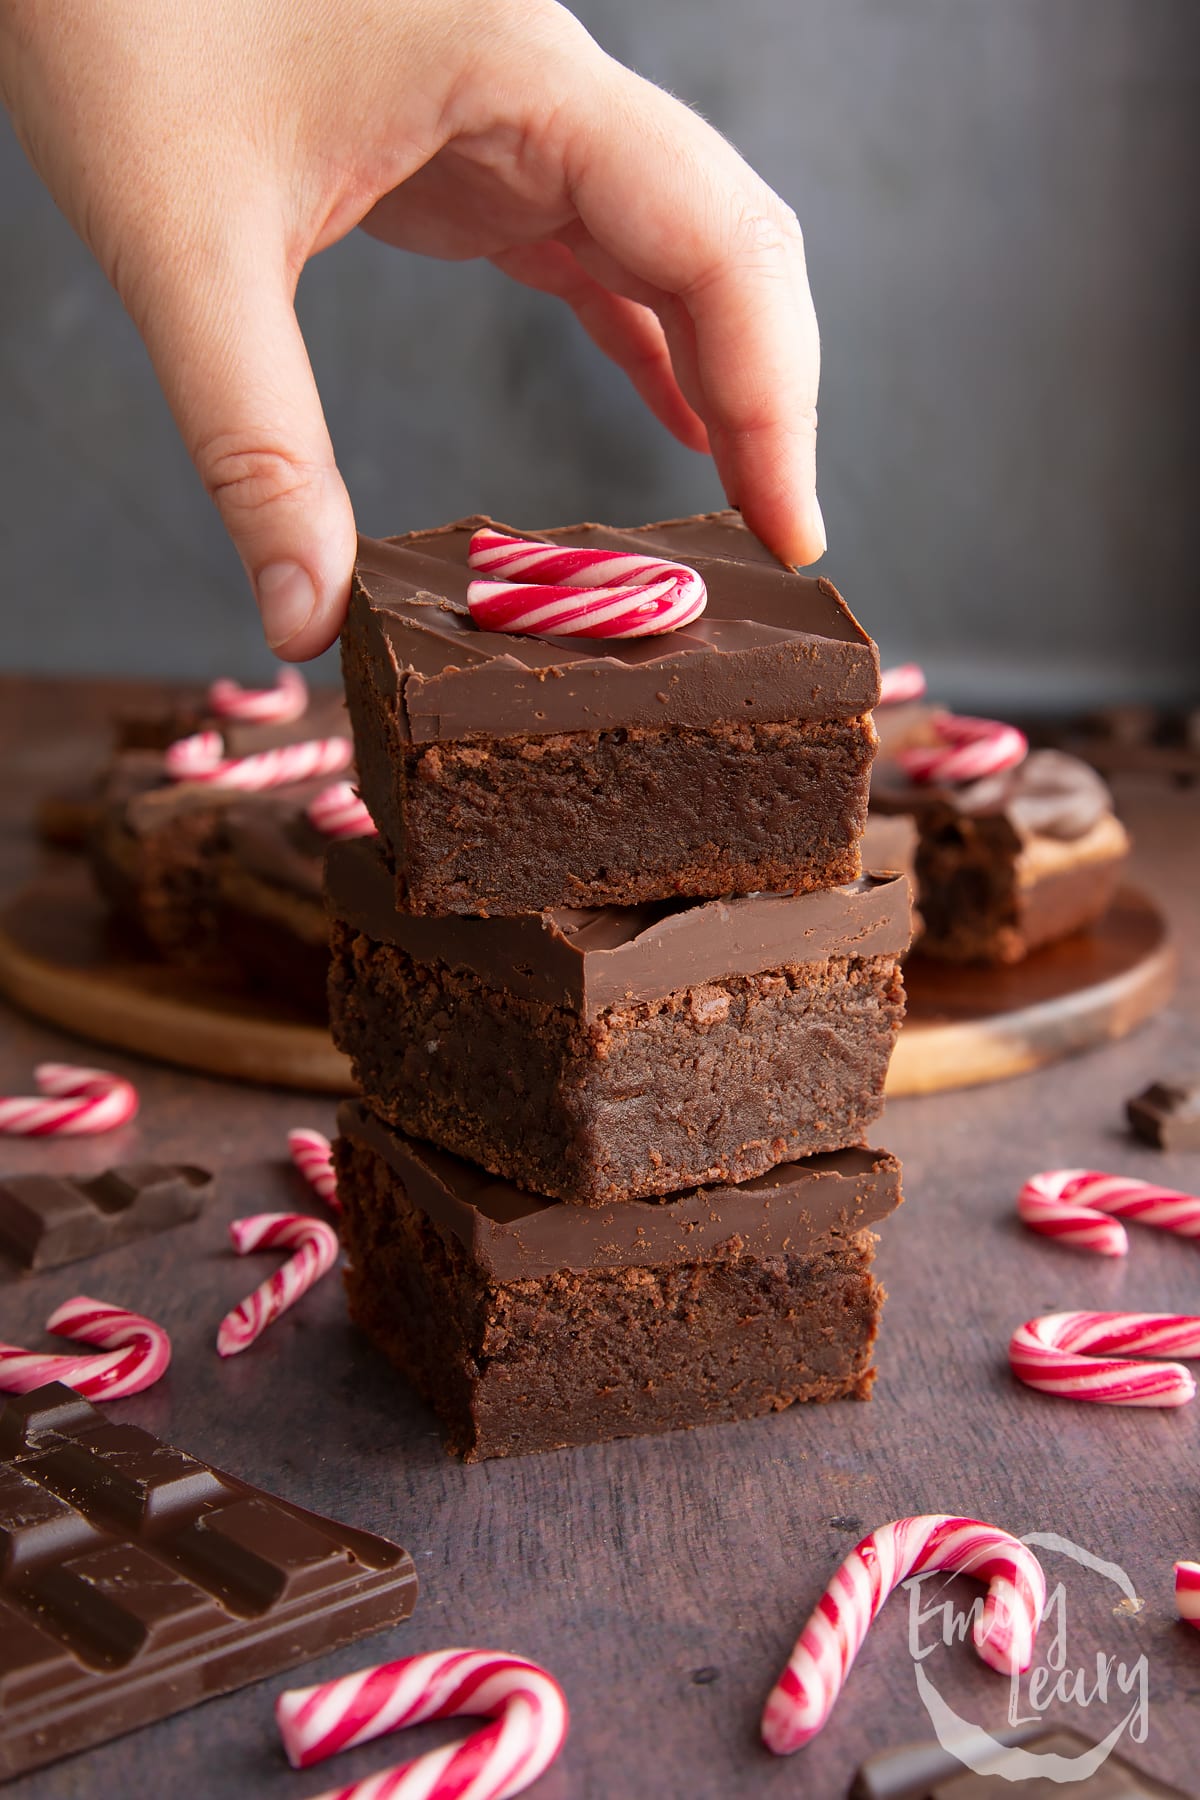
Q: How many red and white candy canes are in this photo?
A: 15